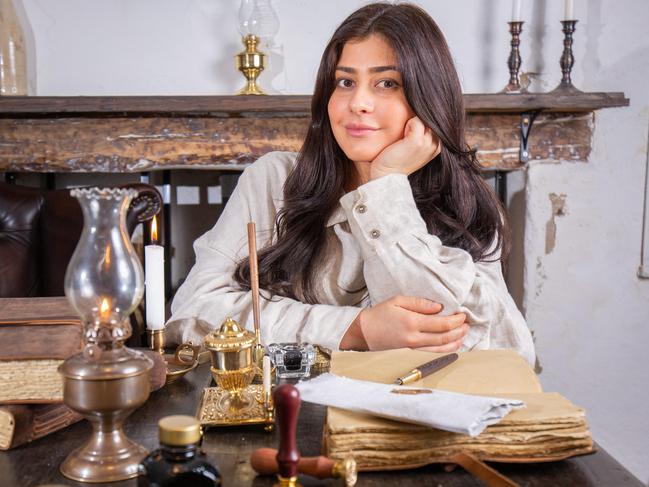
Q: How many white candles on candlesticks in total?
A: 3